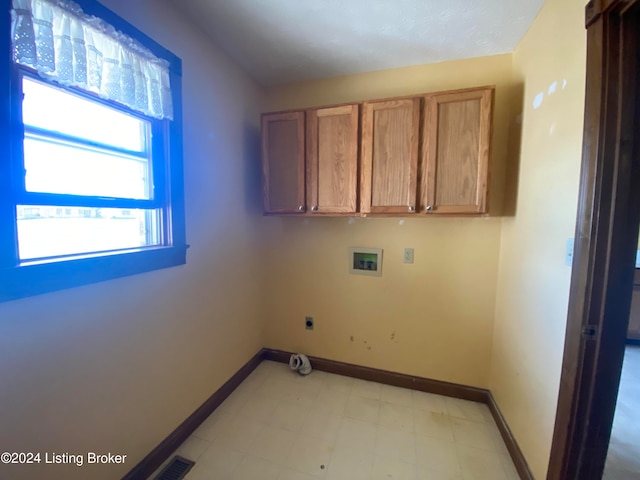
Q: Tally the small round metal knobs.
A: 4